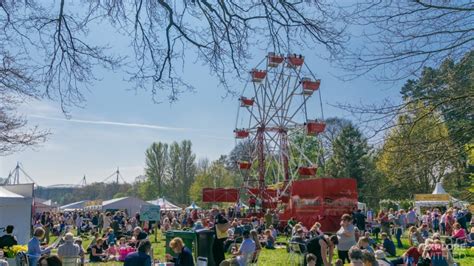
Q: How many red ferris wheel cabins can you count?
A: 9